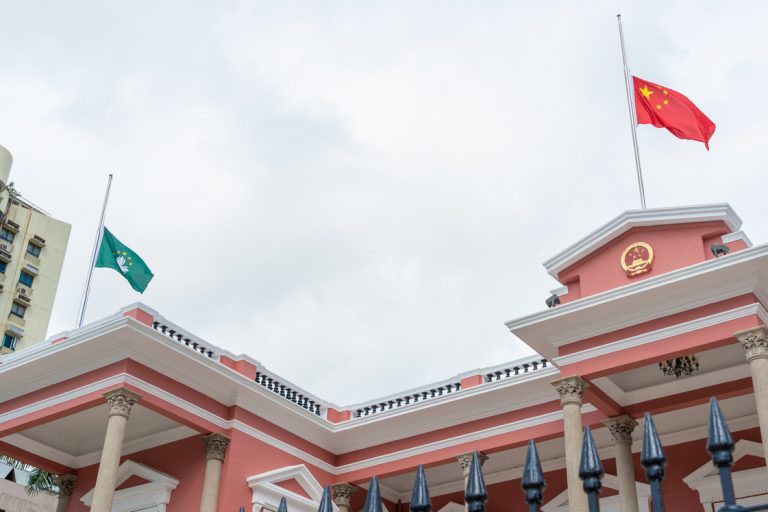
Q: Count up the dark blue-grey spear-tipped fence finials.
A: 10